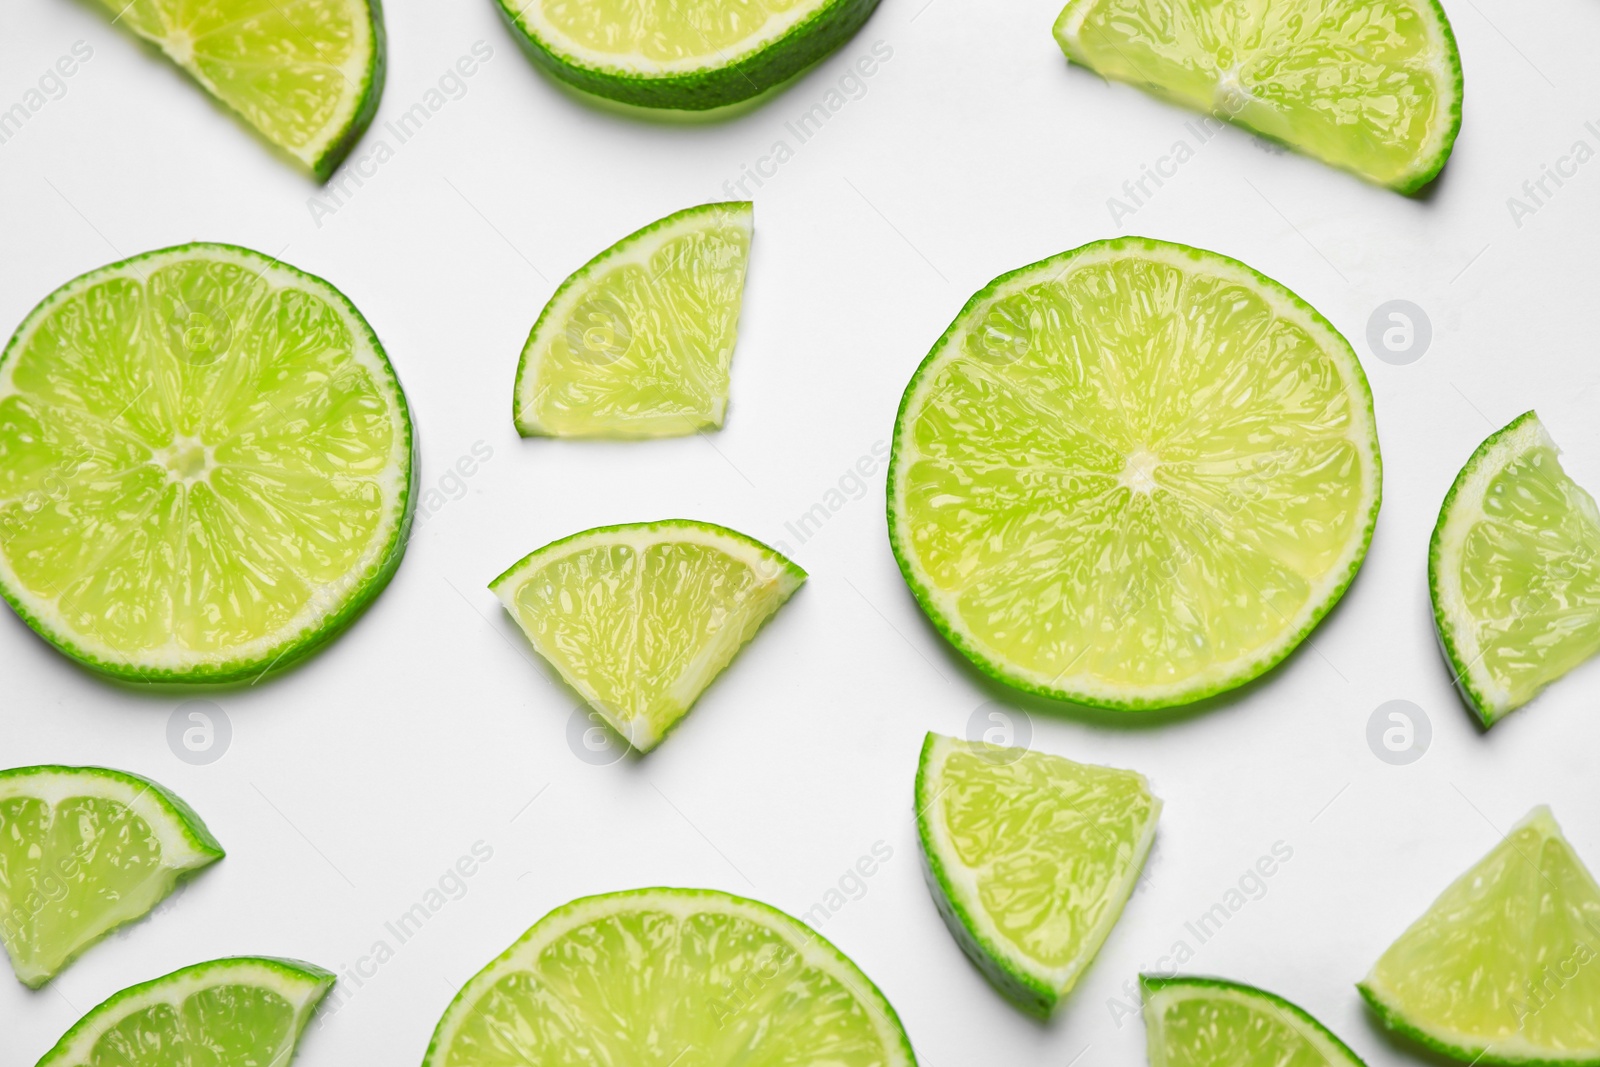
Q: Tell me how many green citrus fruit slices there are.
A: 14